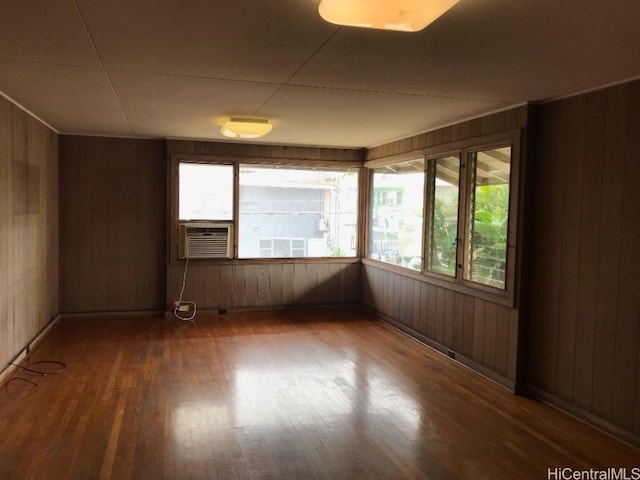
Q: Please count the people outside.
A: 0